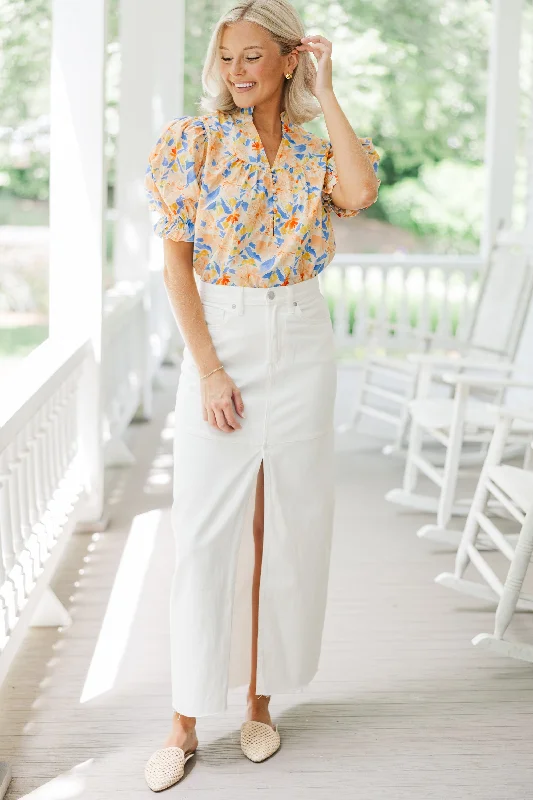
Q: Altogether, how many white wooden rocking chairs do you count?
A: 3